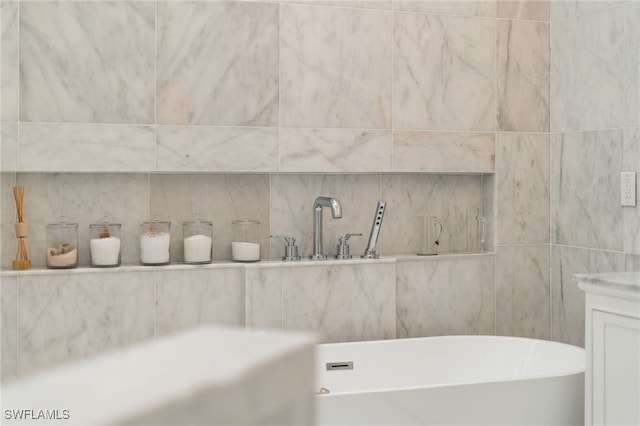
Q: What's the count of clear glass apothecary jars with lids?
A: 5